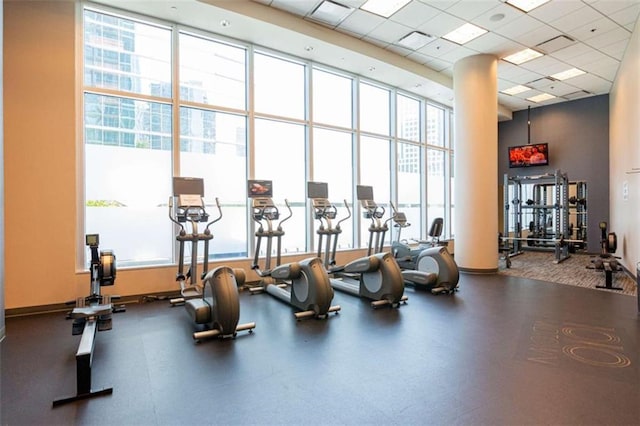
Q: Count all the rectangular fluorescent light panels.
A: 7